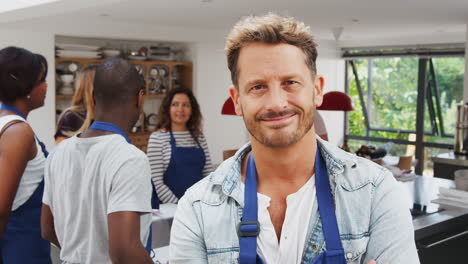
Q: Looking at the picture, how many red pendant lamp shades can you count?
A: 2